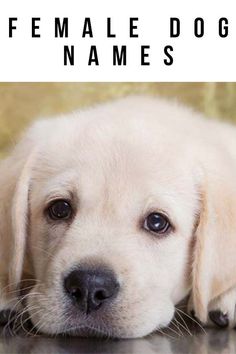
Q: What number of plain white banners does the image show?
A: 1